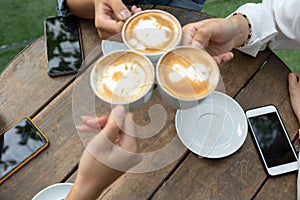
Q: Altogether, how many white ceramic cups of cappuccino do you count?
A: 3